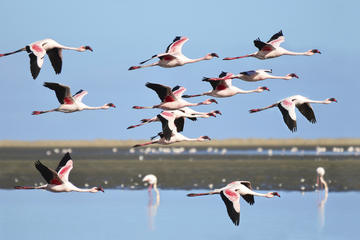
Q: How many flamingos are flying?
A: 13